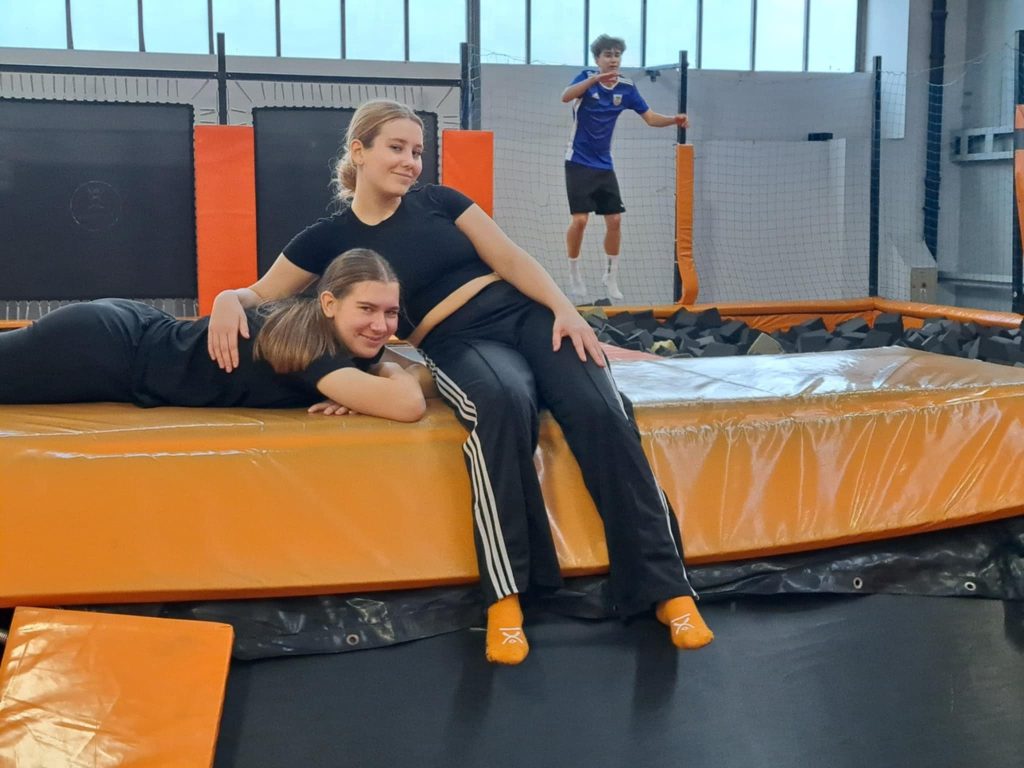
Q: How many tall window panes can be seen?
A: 14